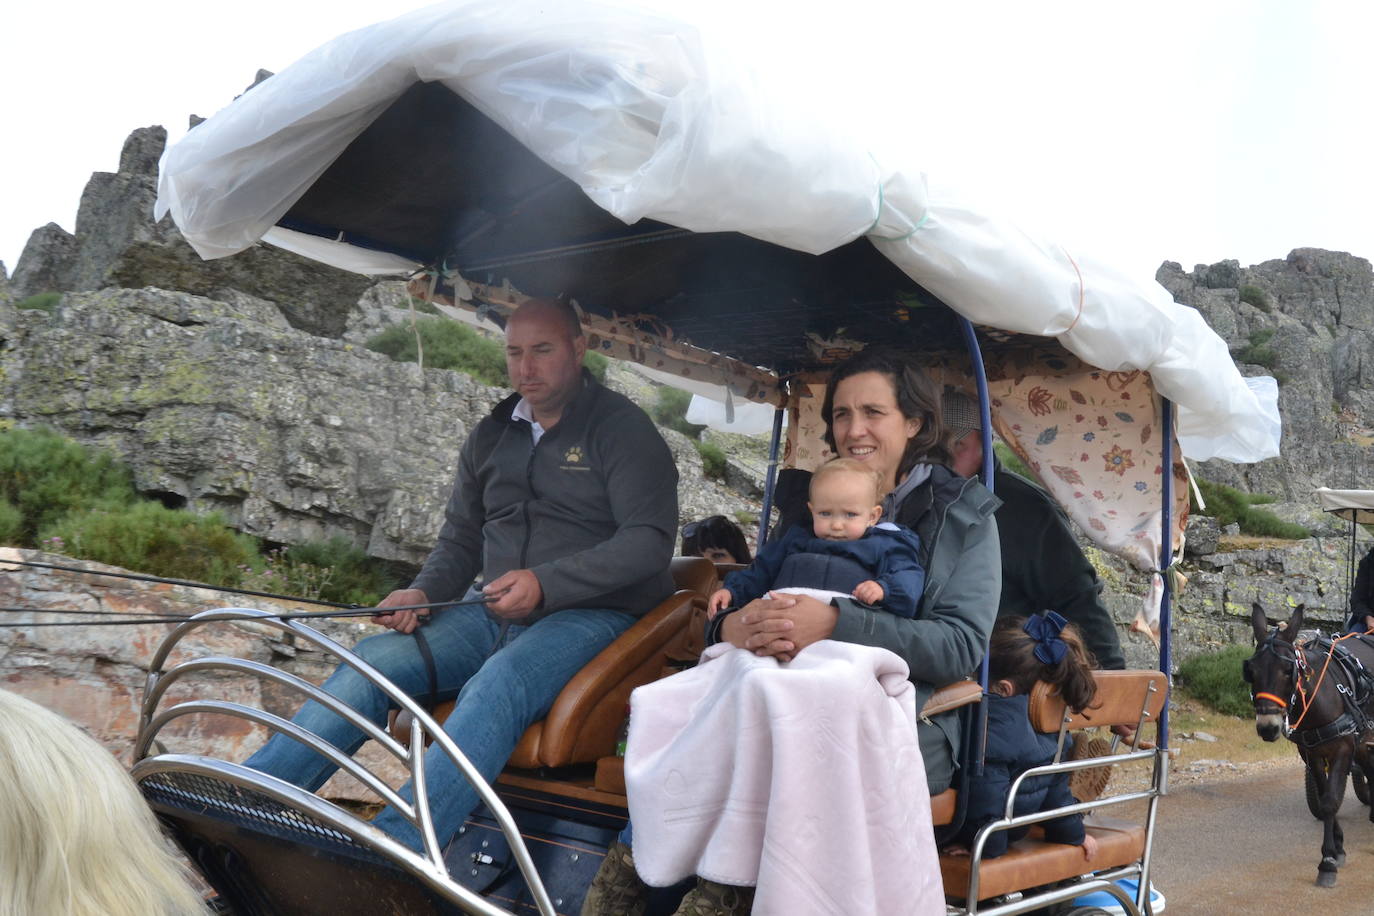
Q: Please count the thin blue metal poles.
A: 3